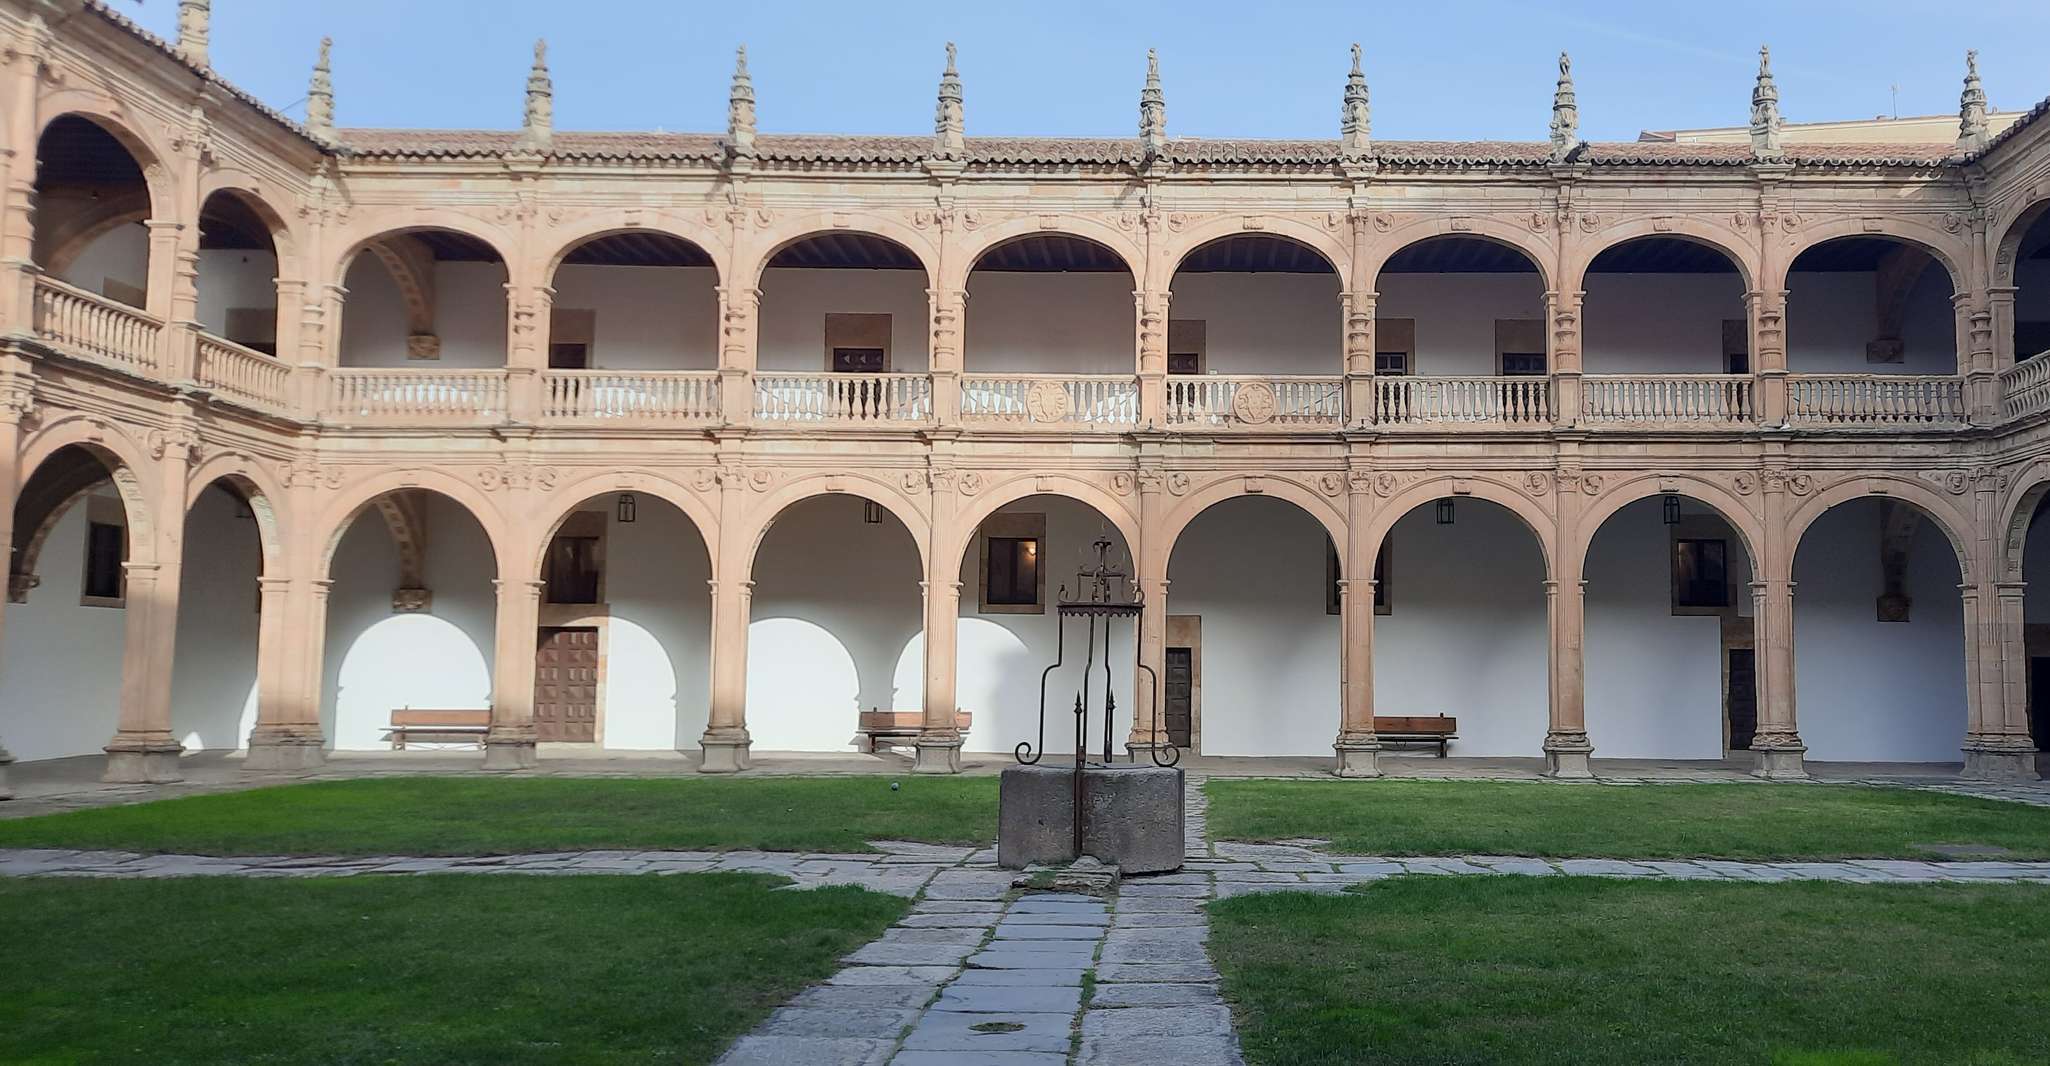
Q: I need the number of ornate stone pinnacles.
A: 10